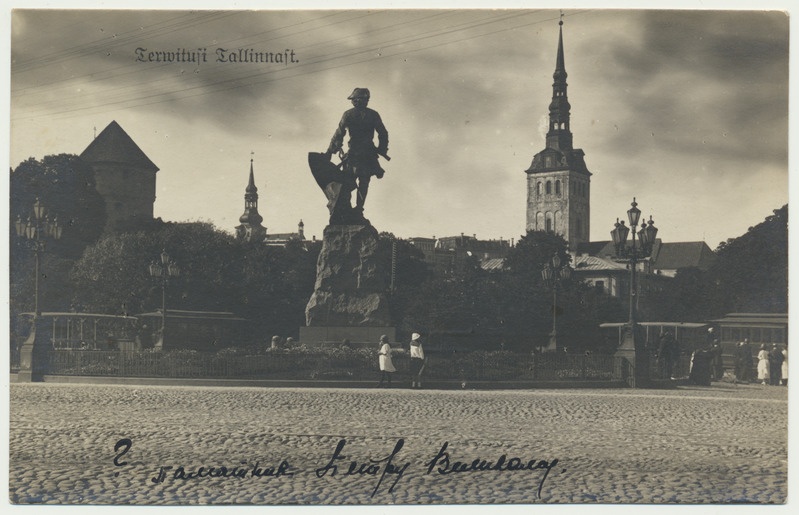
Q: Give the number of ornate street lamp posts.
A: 4